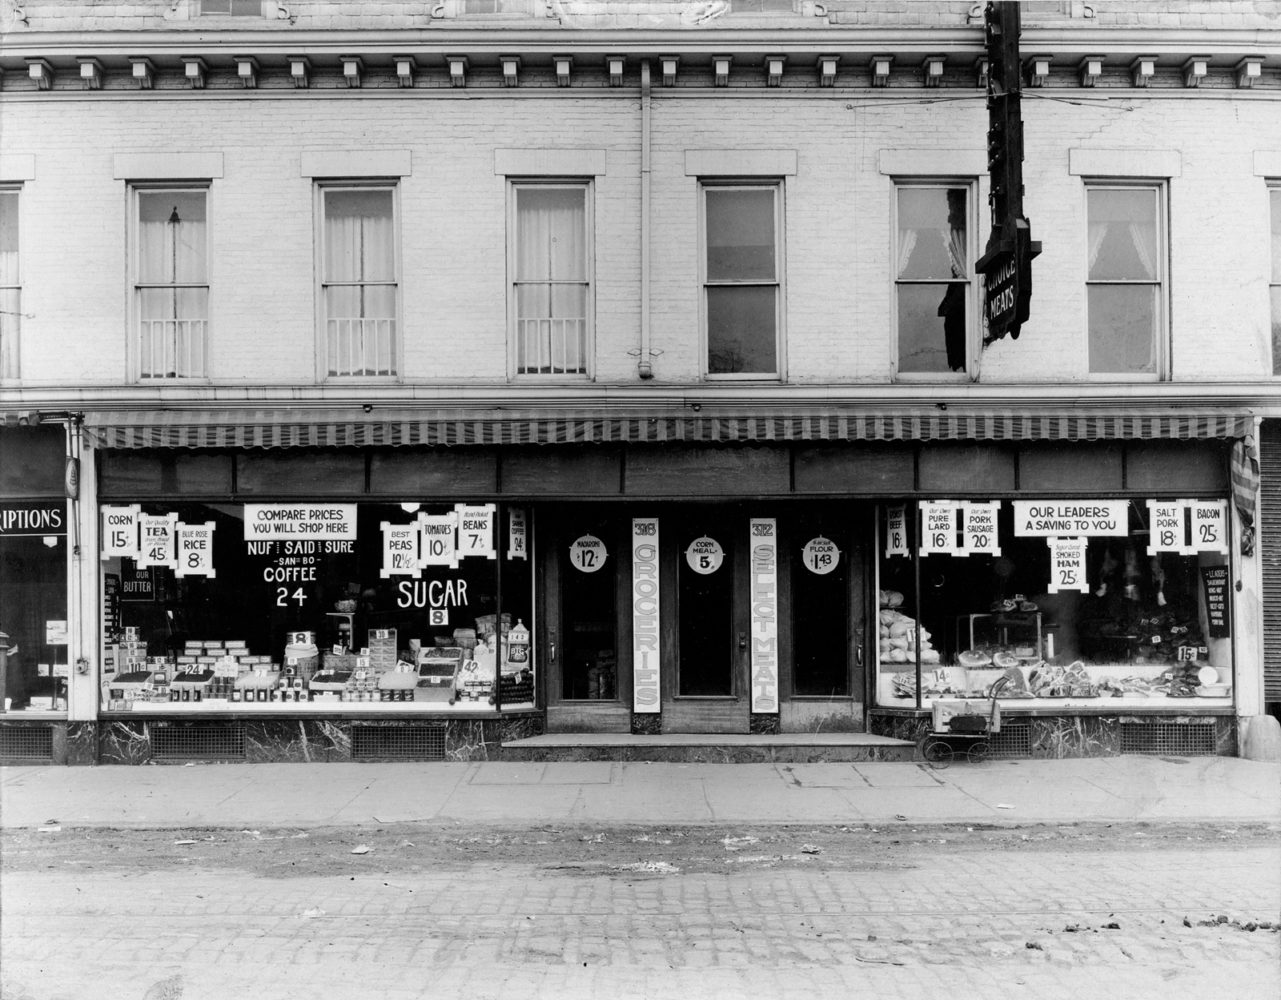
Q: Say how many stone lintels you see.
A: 8